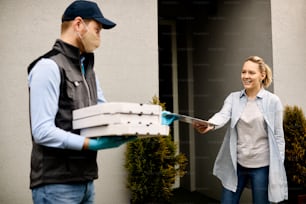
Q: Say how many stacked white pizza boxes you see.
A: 3